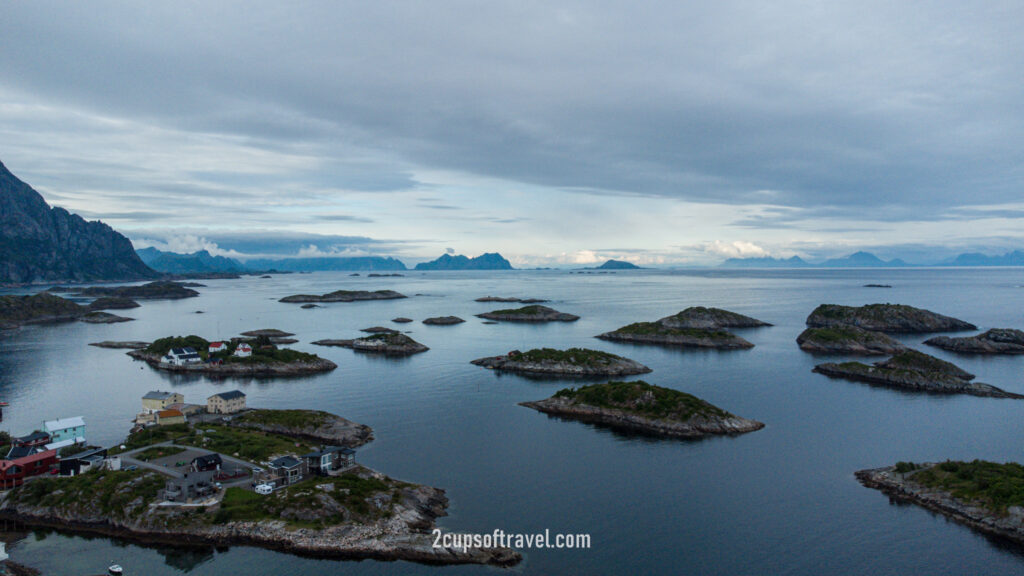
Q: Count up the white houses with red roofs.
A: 2